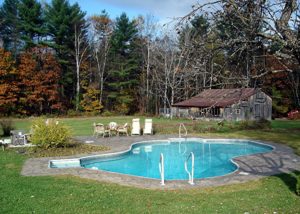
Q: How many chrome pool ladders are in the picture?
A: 2